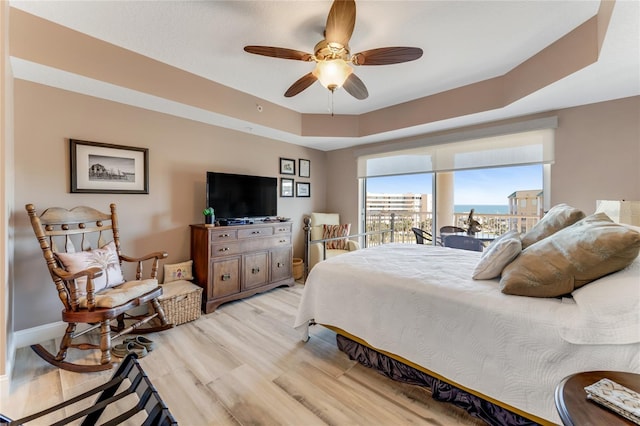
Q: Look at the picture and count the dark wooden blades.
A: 5